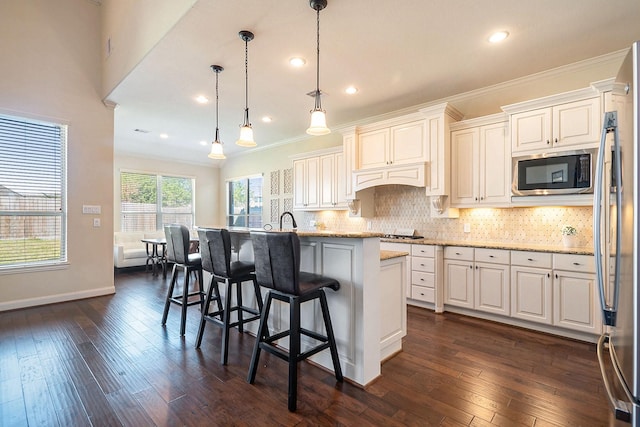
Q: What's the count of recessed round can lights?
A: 7